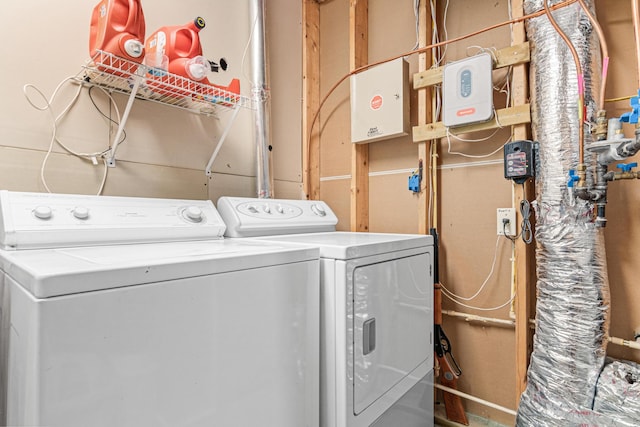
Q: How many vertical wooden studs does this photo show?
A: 4